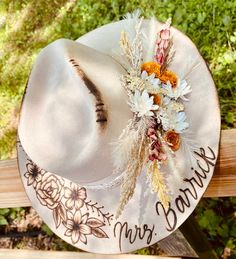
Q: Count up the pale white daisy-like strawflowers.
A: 4